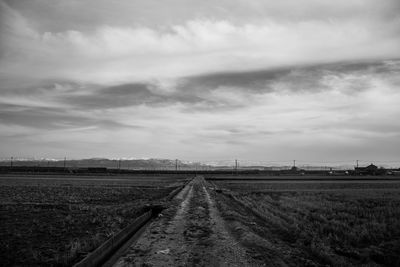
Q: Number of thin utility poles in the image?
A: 7